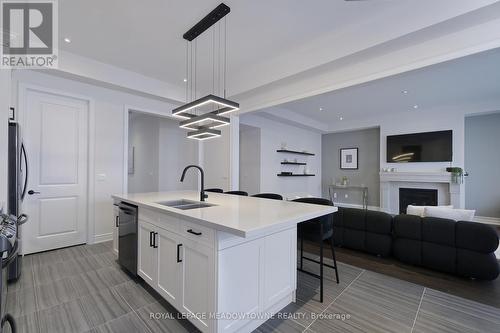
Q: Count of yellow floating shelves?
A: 0